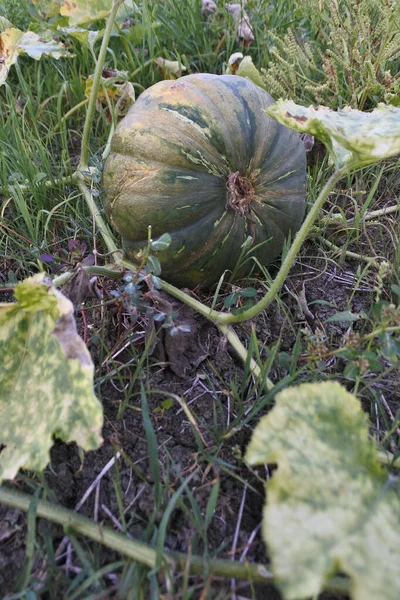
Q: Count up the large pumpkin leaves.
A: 3